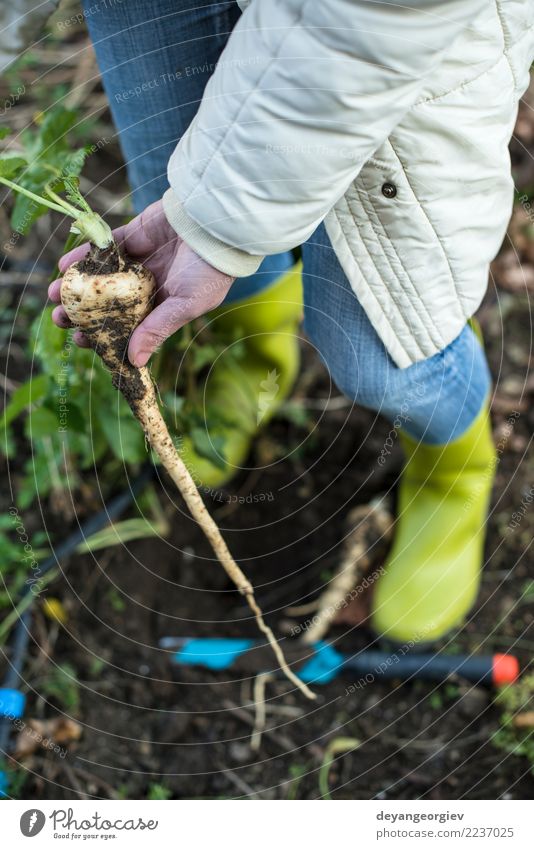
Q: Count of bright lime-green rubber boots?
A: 2